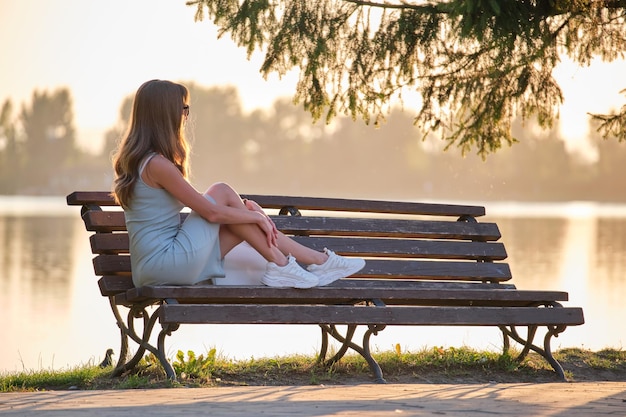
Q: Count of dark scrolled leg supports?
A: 3